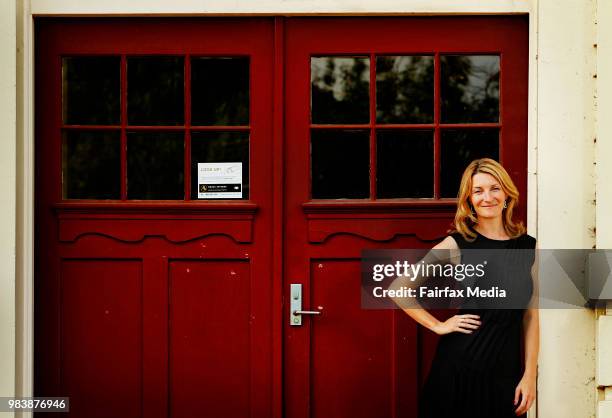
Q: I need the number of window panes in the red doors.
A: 12